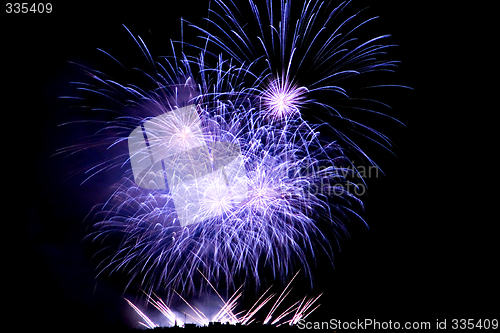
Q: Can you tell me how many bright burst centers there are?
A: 4